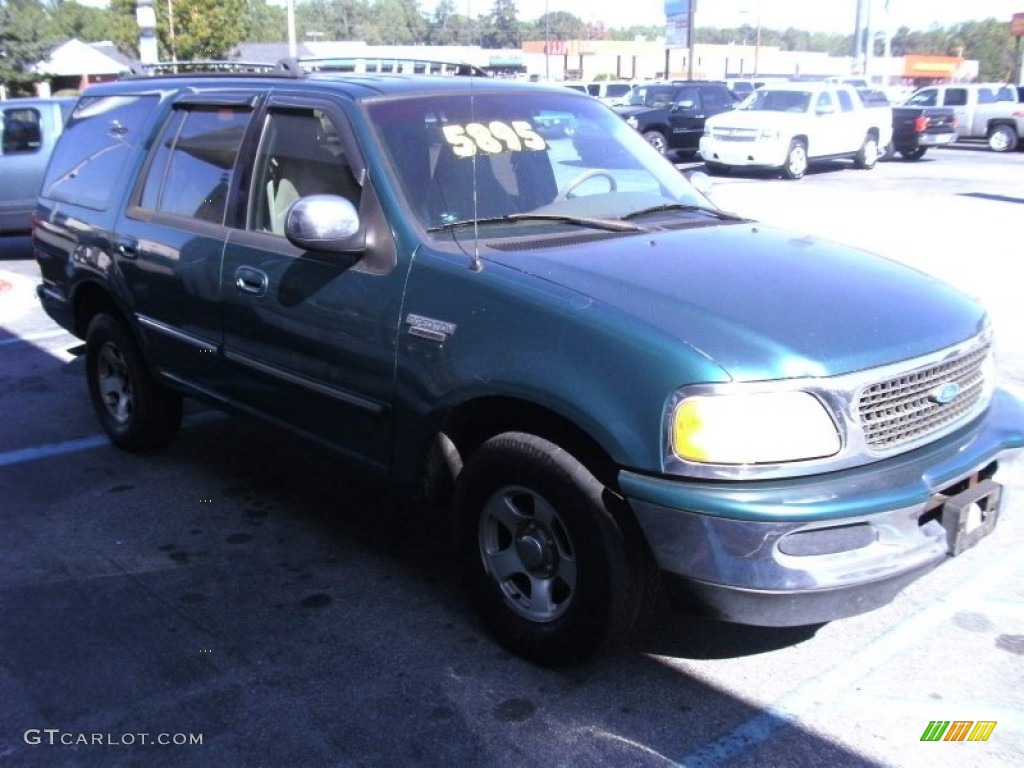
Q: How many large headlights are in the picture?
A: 1